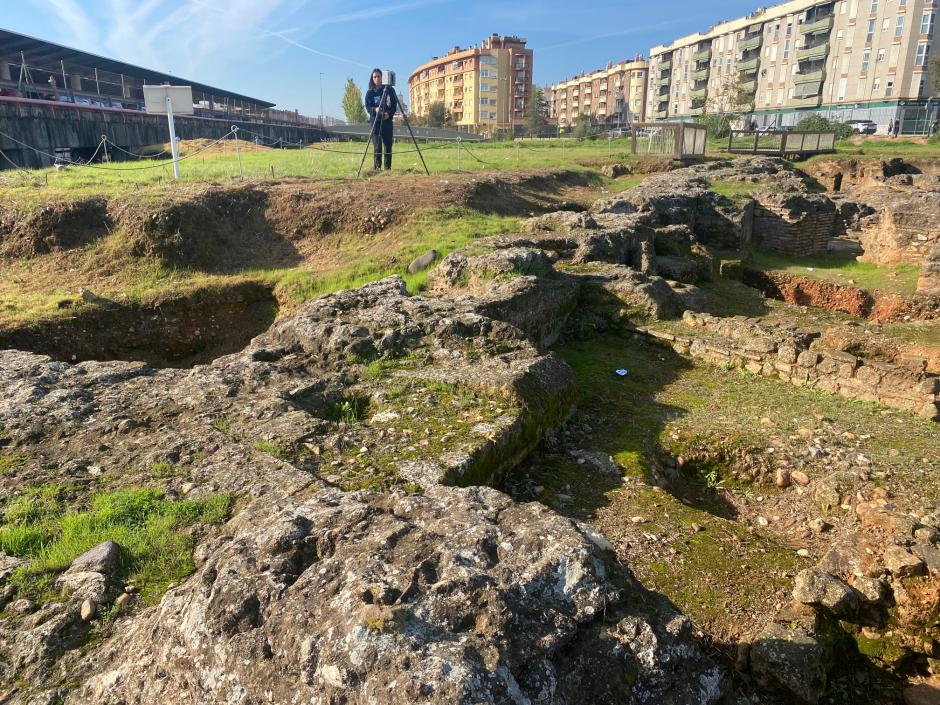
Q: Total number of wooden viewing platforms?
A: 2